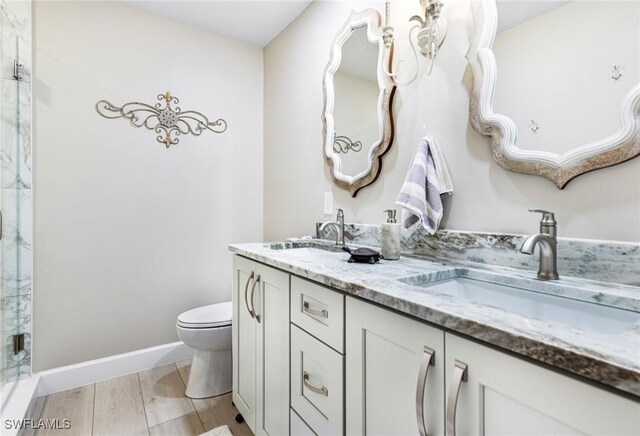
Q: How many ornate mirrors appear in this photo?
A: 2